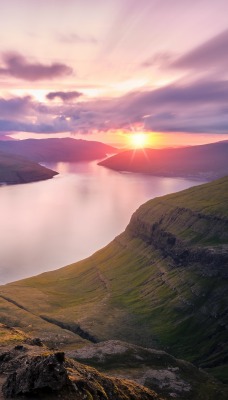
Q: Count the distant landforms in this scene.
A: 3